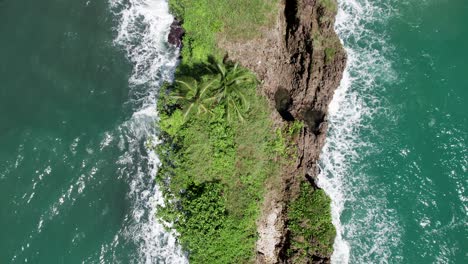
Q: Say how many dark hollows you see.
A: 2